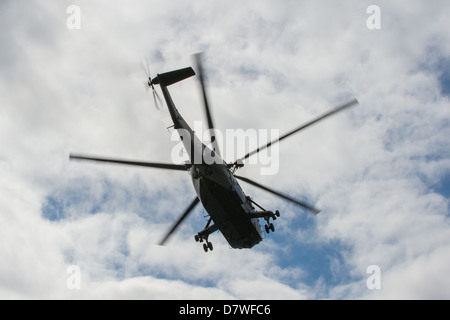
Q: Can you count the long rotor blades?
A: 5